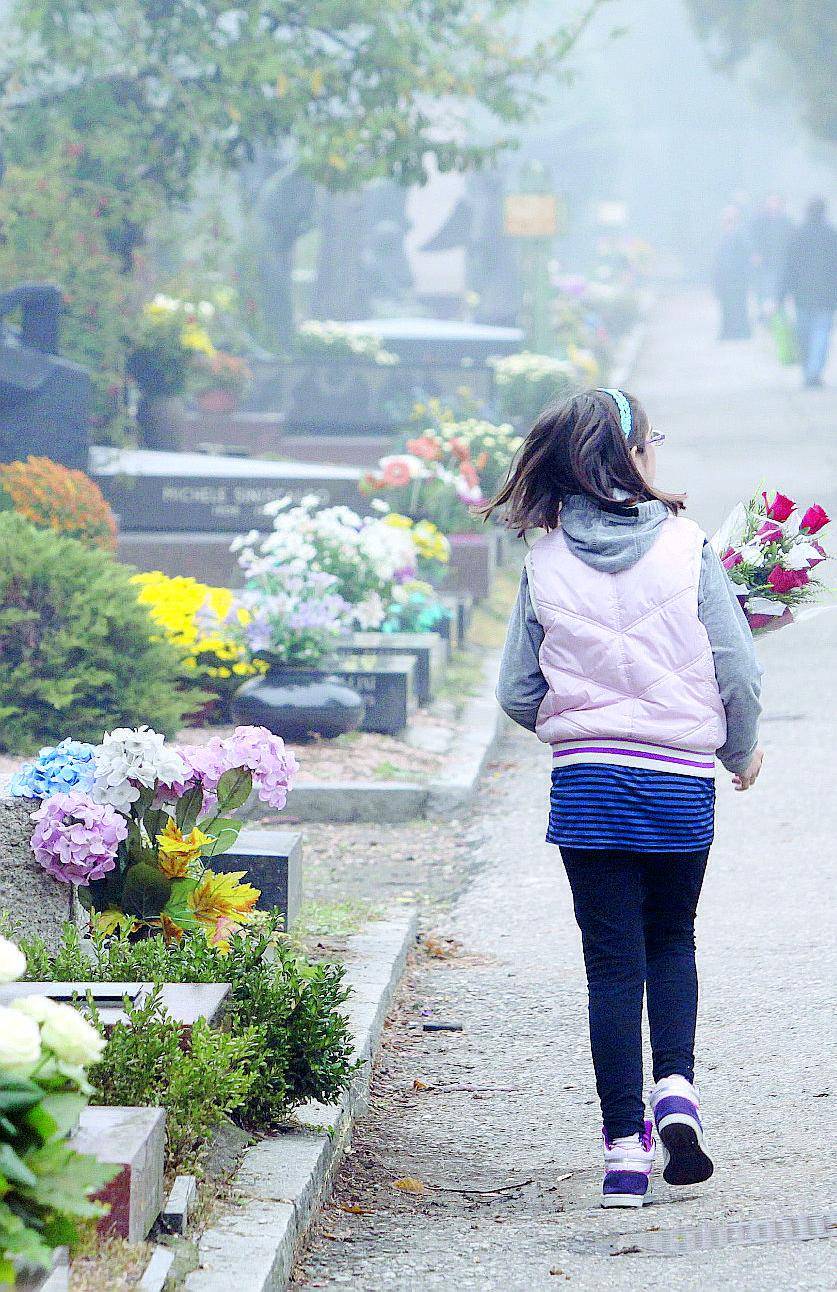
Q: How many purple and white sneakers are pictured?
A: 2